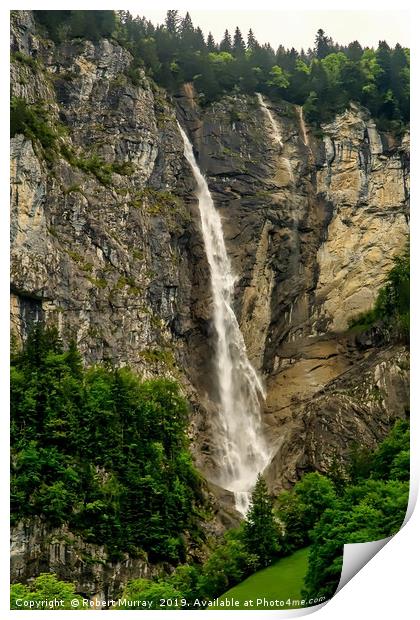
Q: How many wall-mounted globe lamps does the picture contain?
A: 0